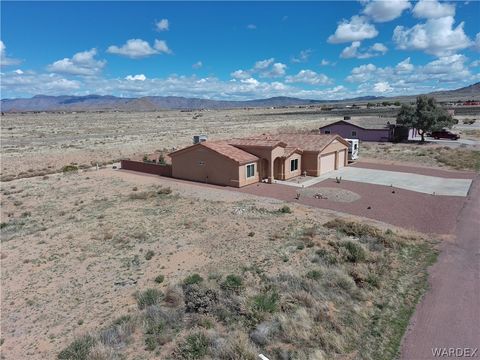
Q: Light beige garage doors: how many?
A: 2